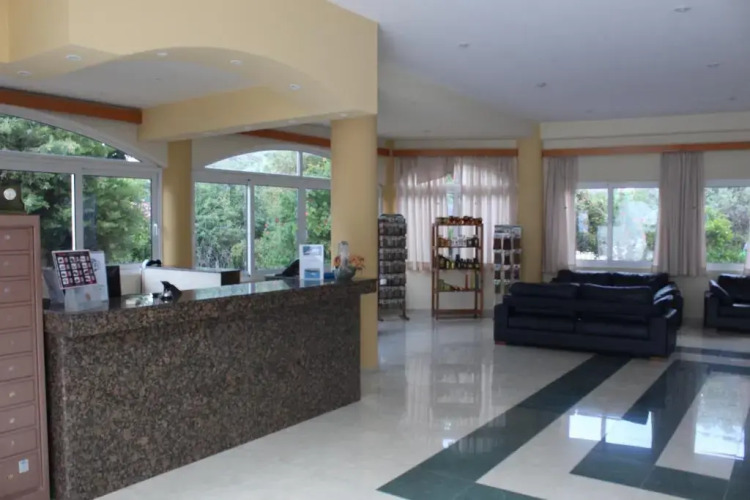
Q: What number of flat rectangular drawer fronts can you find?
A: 10